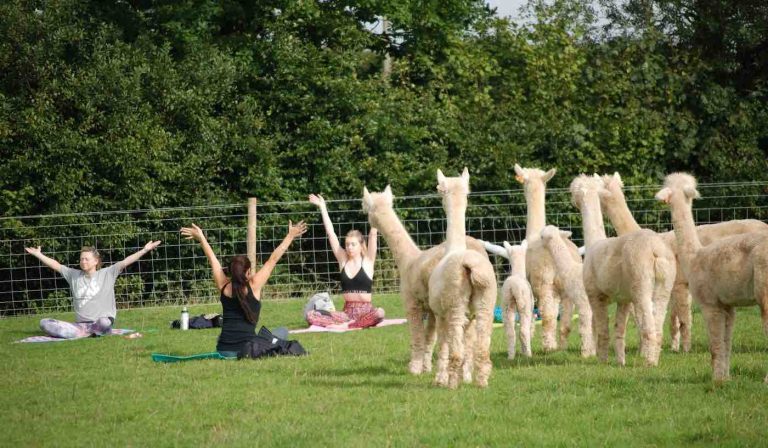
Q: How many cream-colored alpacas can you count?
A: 8